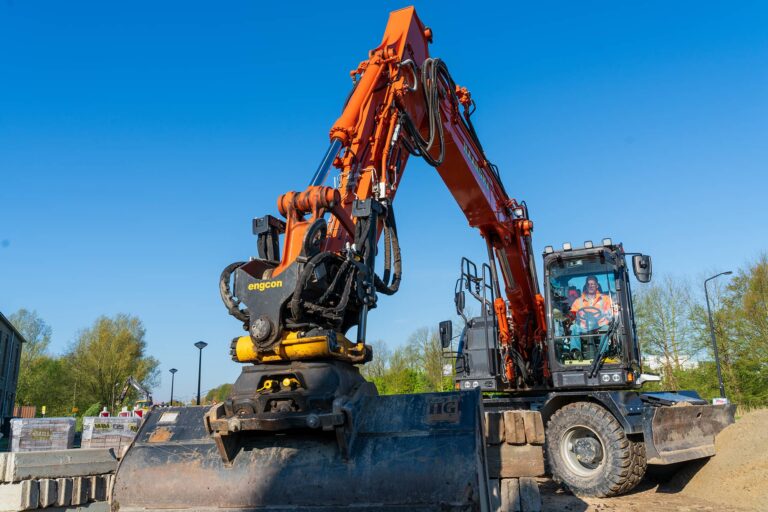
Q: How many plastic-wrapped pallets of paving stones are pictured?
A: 2